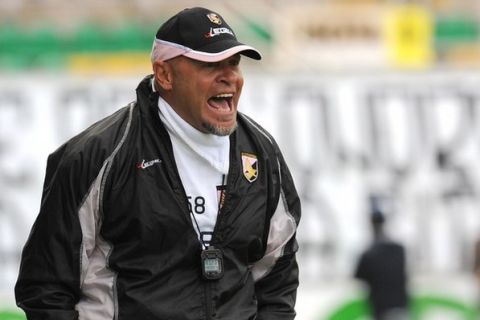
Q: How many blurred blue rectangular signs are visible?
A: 0